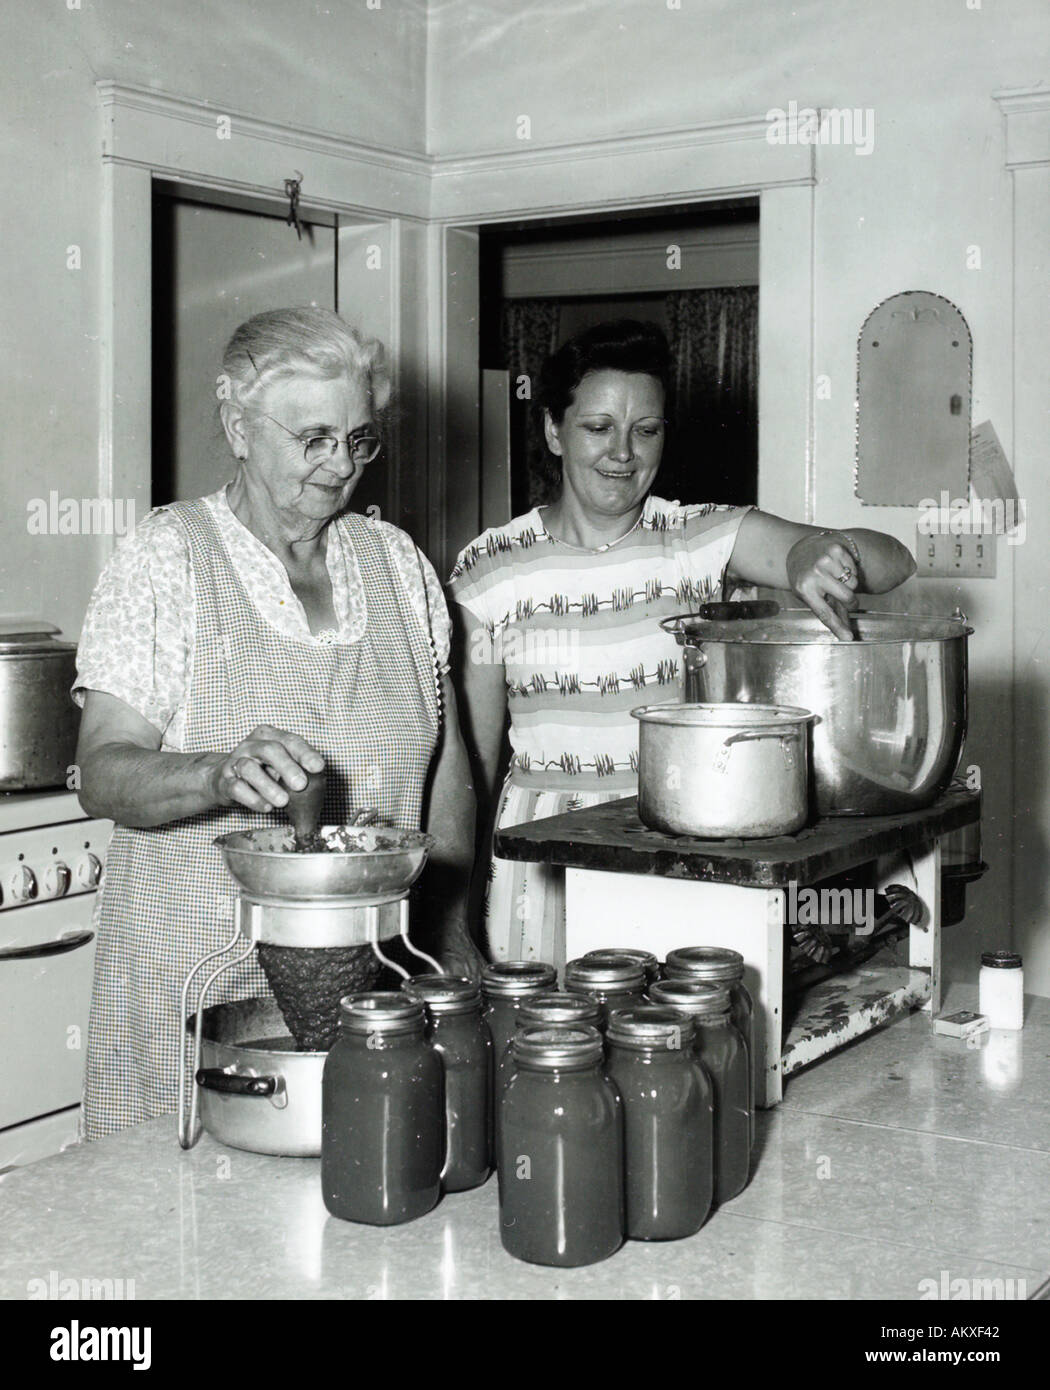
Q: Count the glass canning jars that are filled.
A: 10